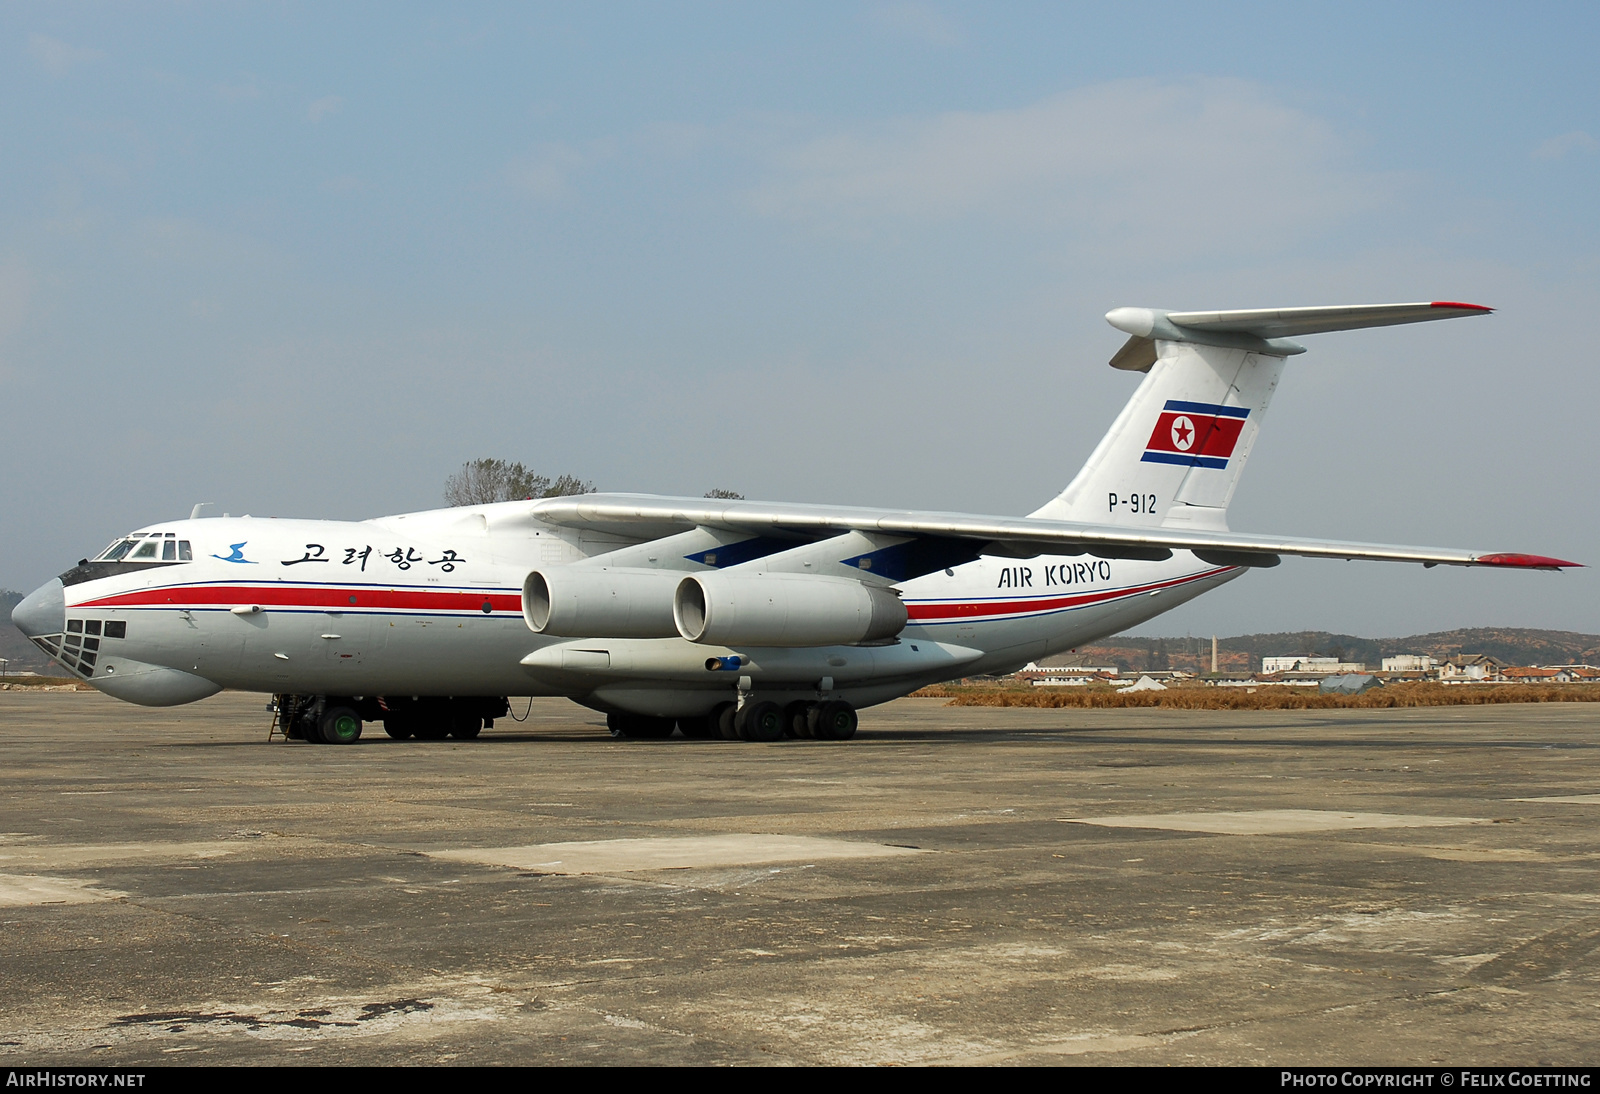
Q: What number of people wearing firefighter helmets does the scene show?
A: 0